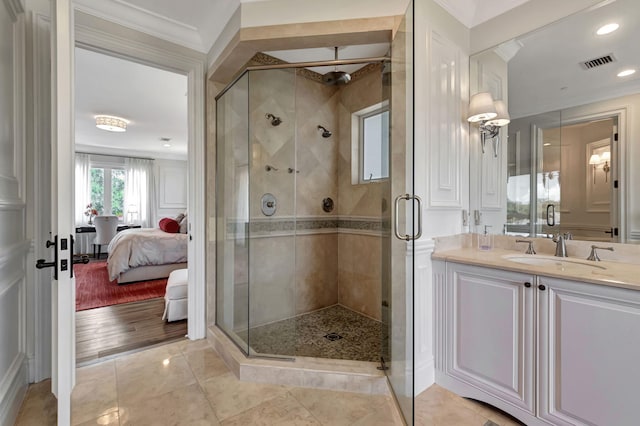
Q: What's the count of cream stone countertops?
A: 1